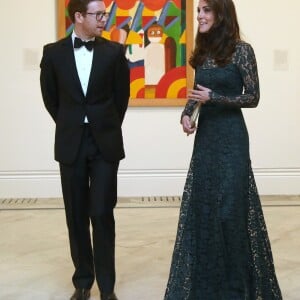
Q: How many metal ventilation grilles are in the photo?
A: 2